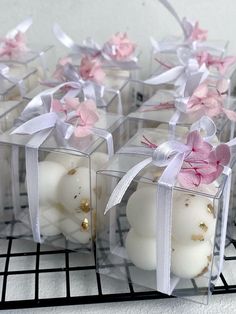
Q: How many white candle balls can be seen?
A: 8